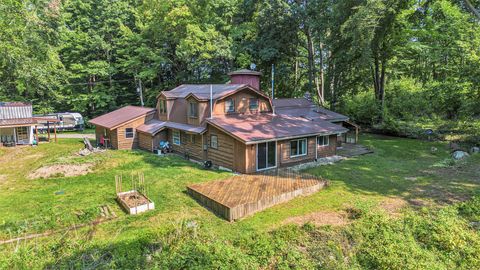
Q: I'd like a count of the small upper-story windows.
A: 4